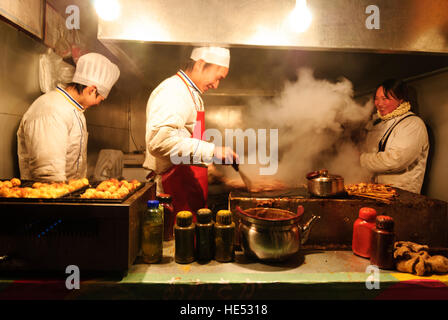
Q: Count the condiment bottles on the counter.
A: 7